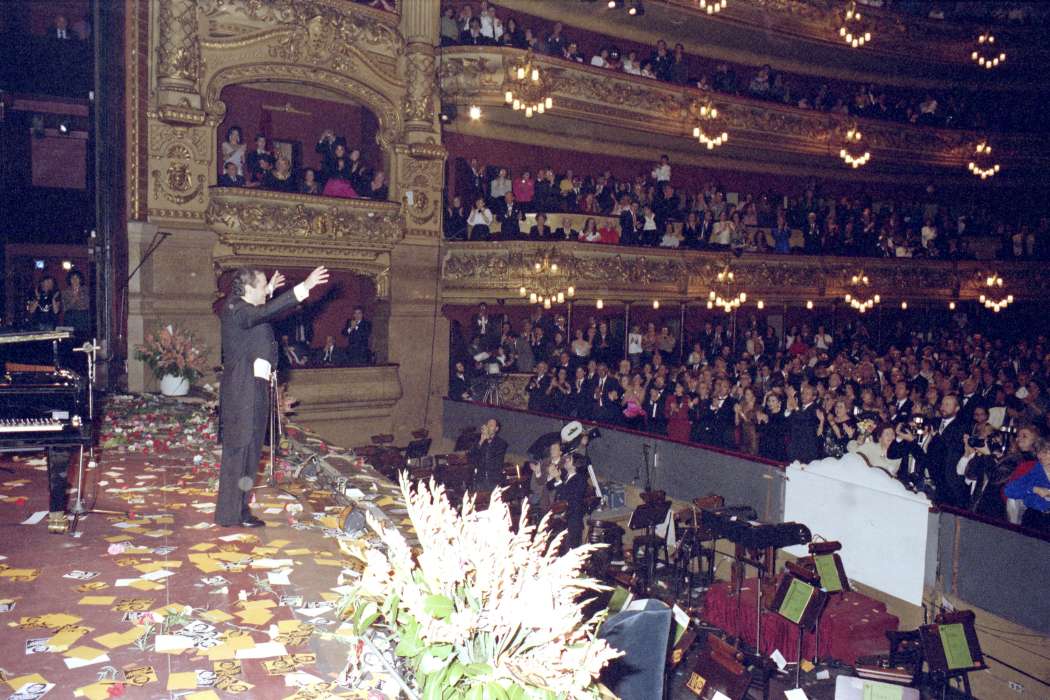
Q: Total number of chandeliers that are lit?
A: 11